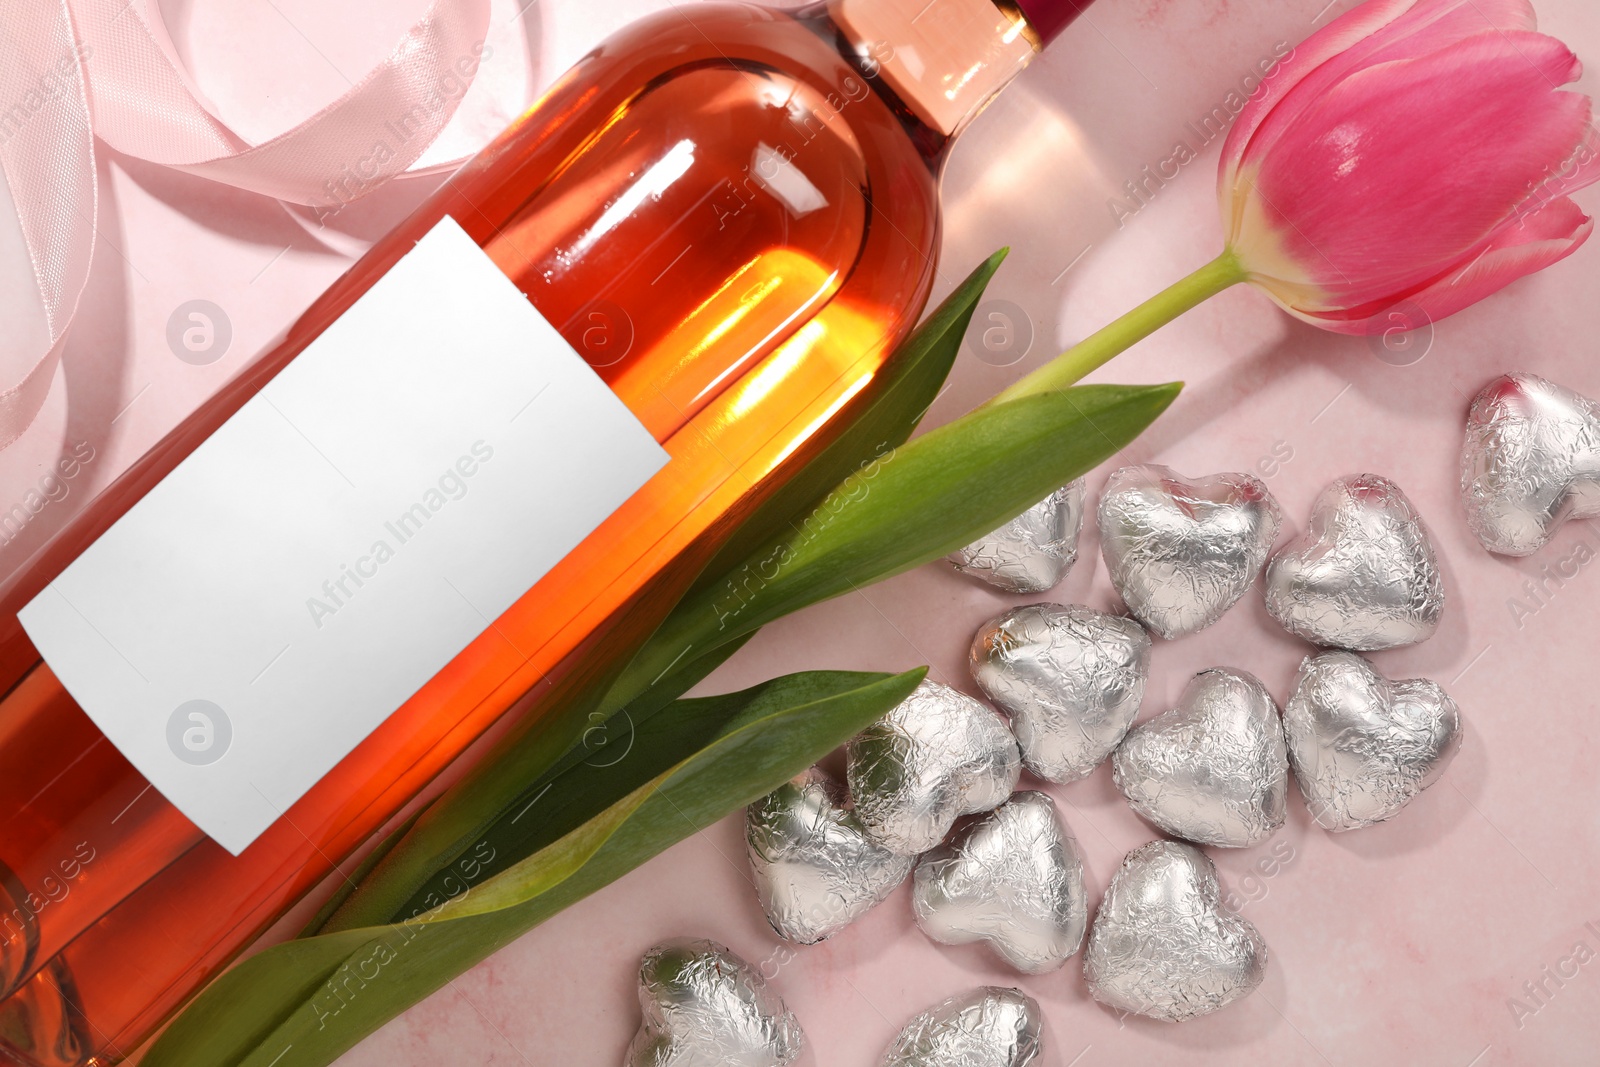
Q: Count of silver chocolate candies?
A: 13